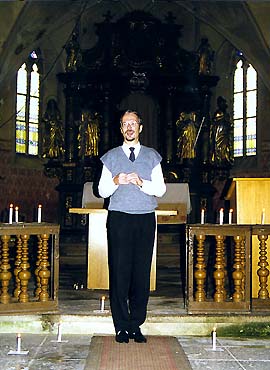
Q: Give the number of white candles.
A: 11